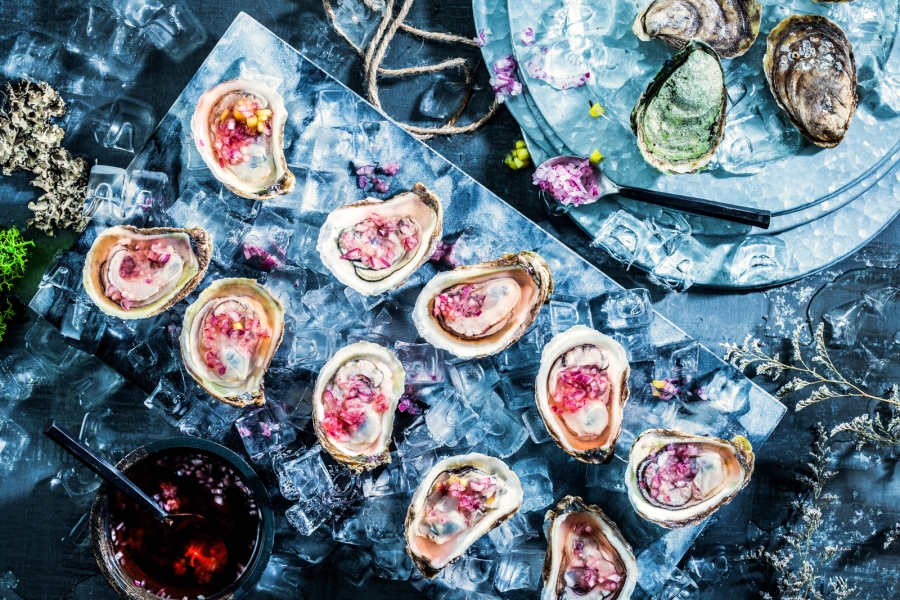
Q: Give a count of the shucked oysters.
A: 10